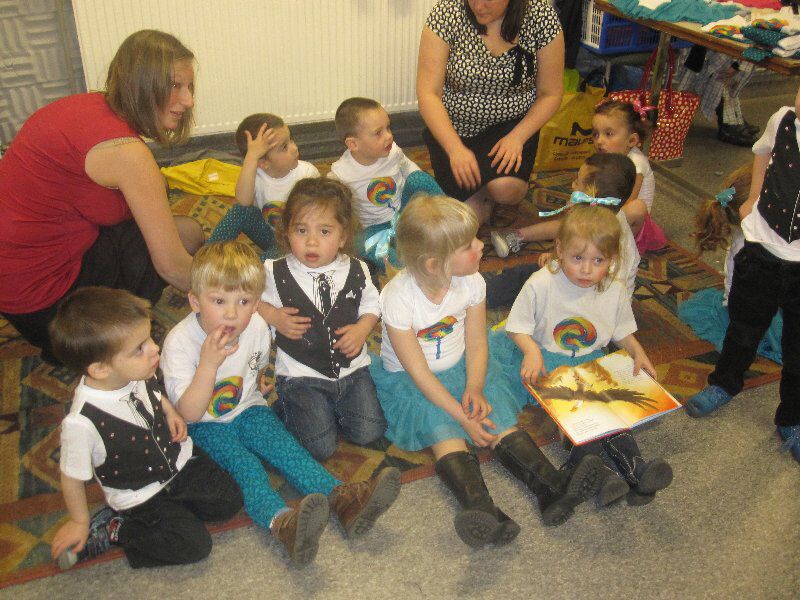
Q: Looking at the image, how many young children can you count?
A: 11